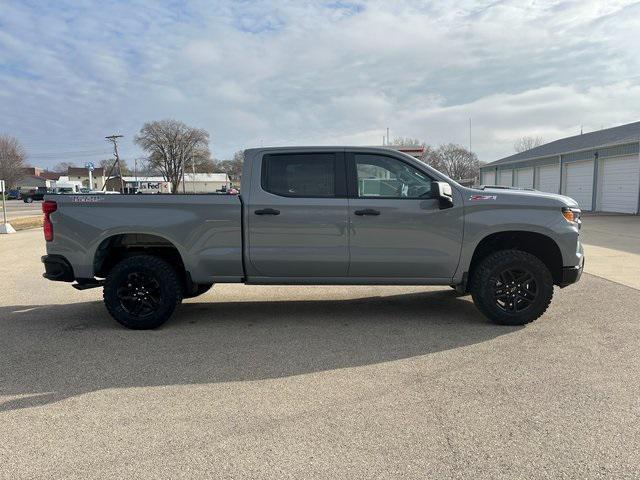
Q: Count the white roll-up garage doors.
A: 6